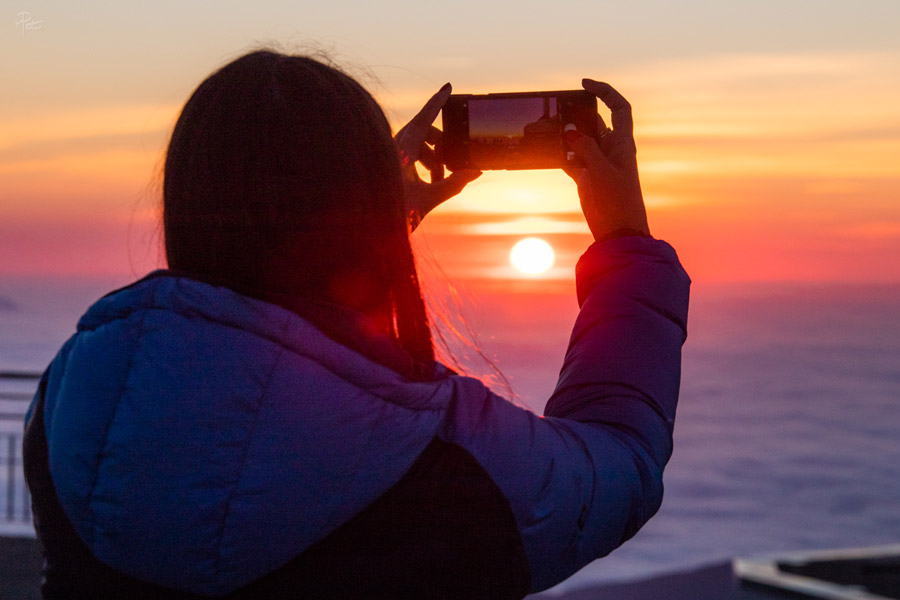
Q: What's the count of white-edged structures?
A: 1